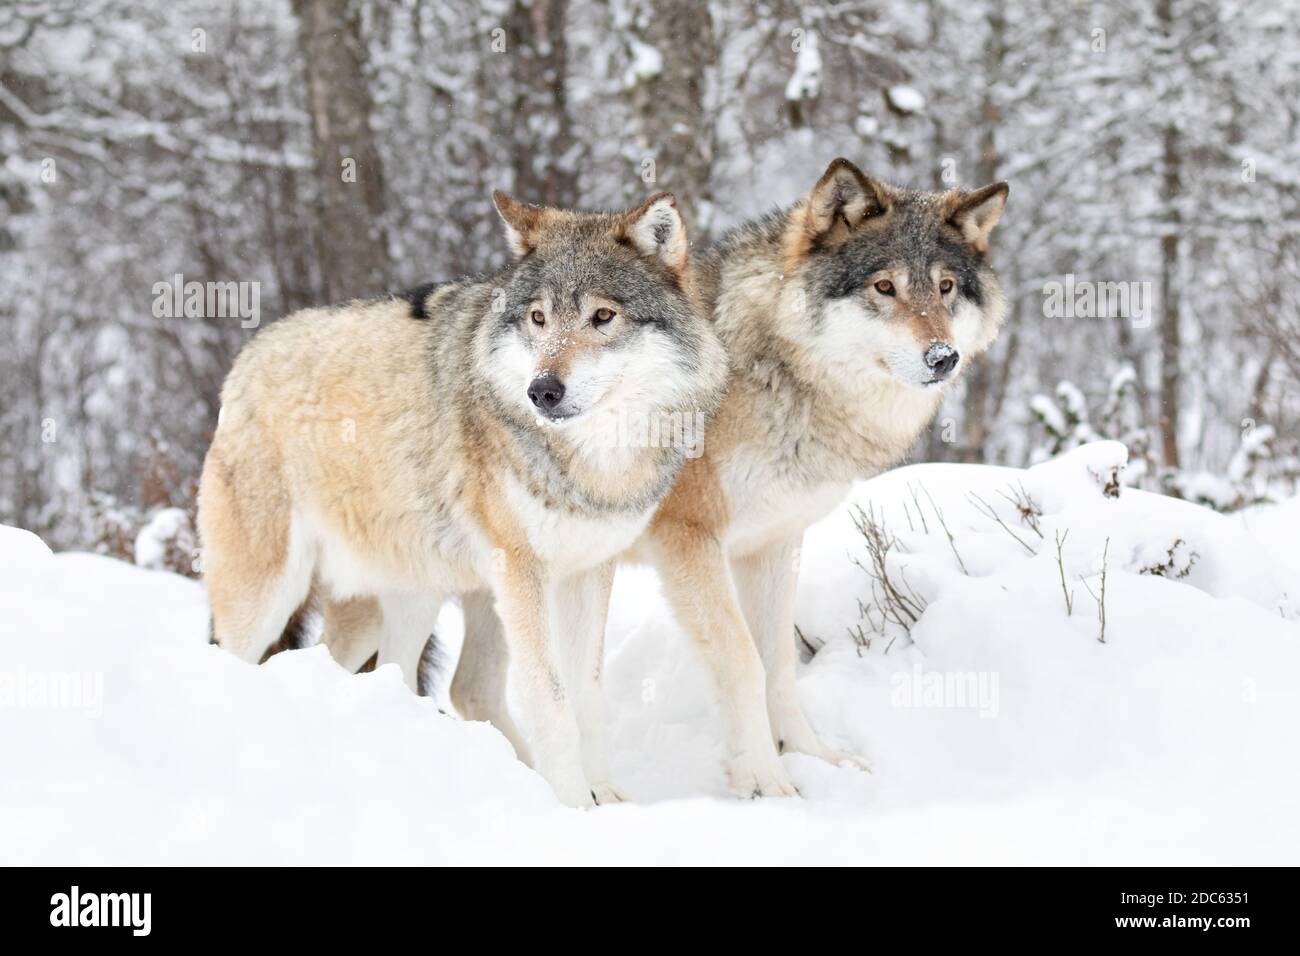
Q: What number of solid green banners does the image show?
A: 0